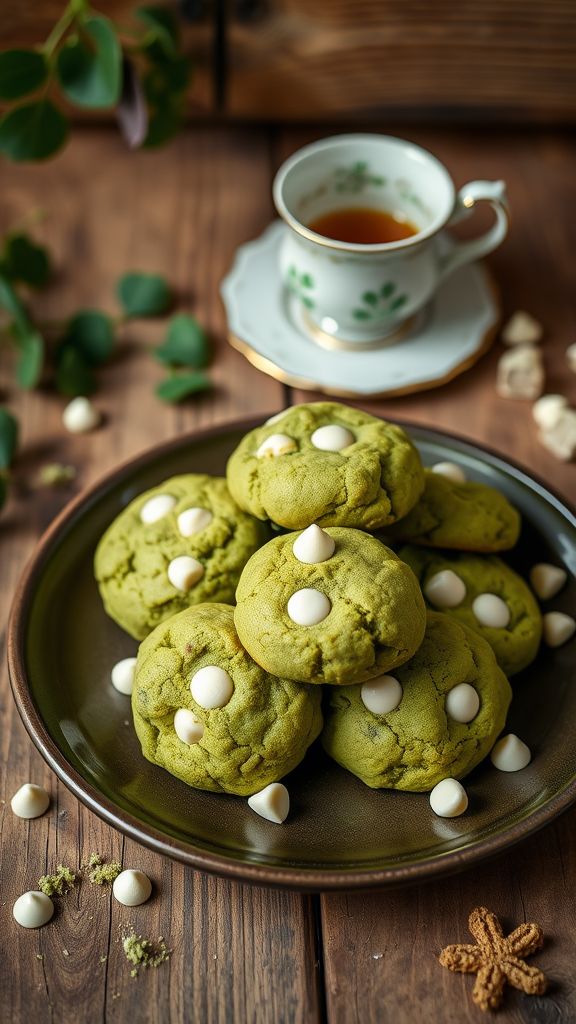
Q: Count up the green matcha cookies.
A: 7